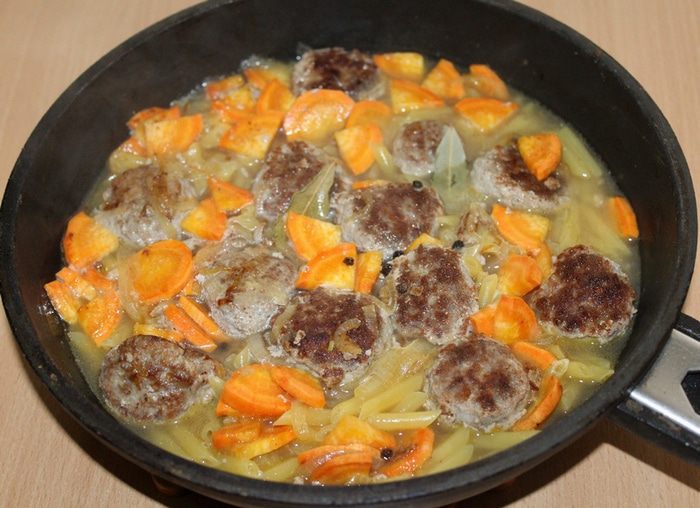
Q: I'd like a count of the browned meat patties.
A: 12